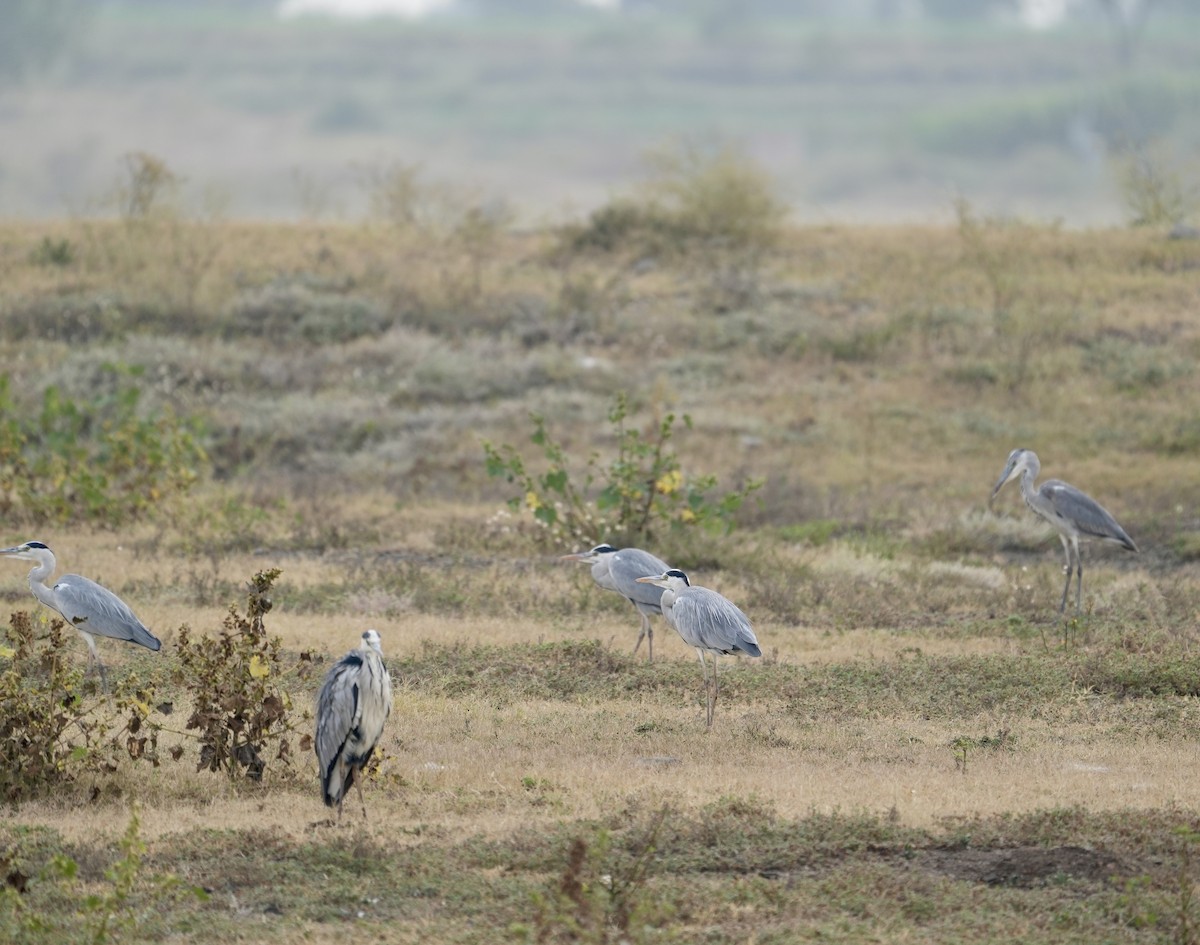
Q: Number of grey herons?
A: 5